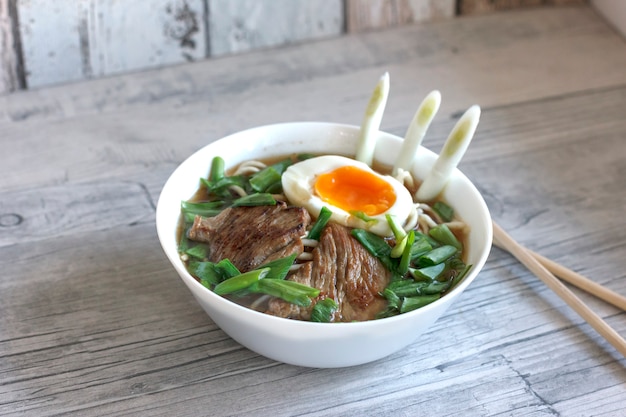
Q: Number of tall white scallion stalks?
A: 3